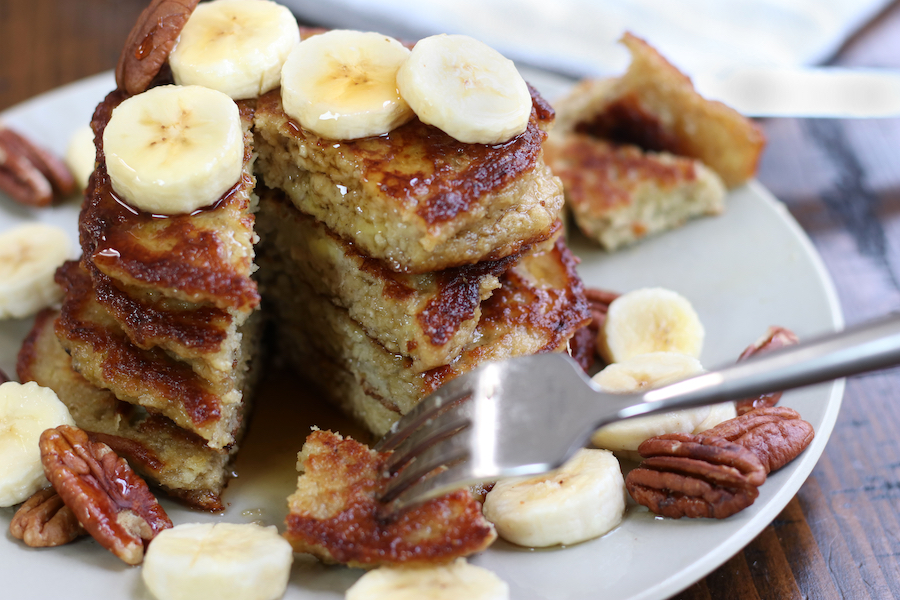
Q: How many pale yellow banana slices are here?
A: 12